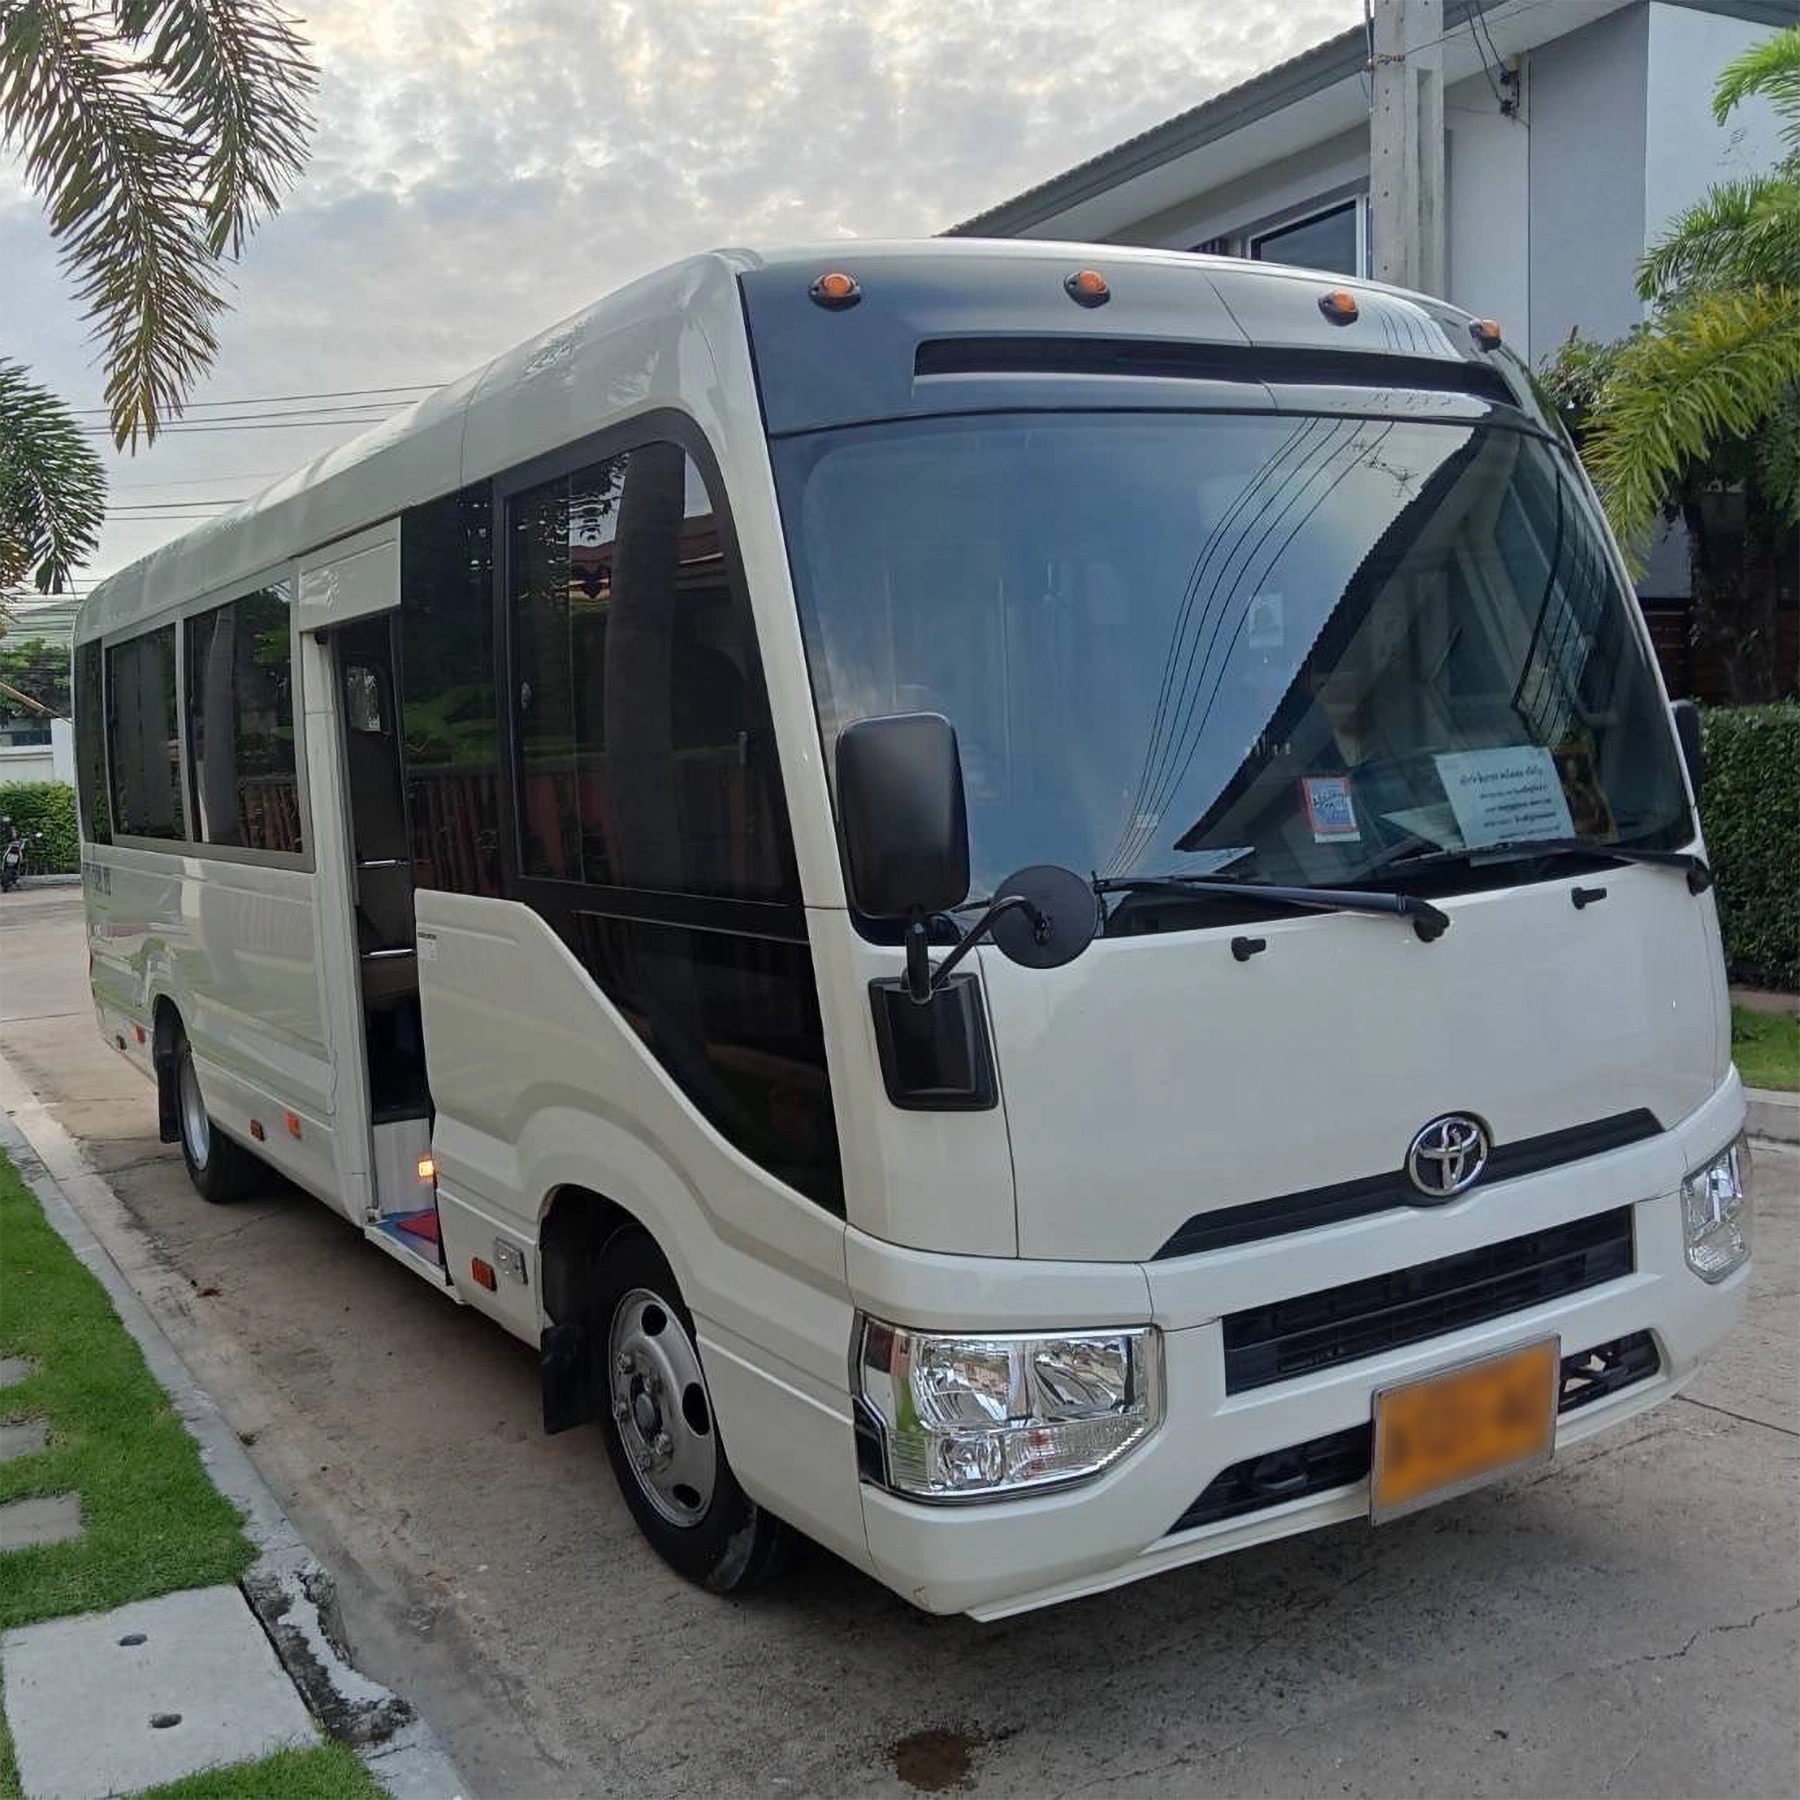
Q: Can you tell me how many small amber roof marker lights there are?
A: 4